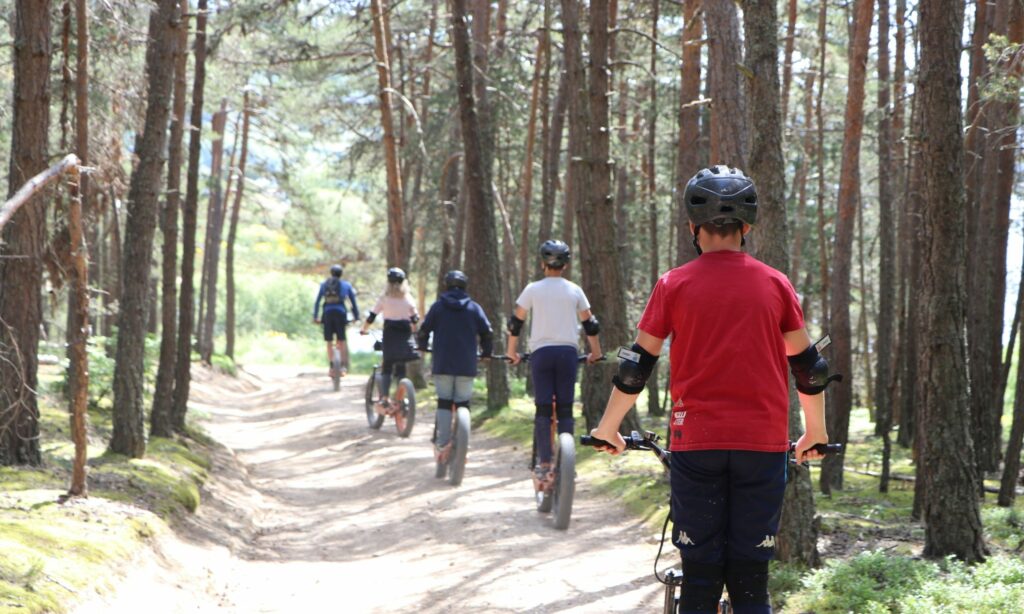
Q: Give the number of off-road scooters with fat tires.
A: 5